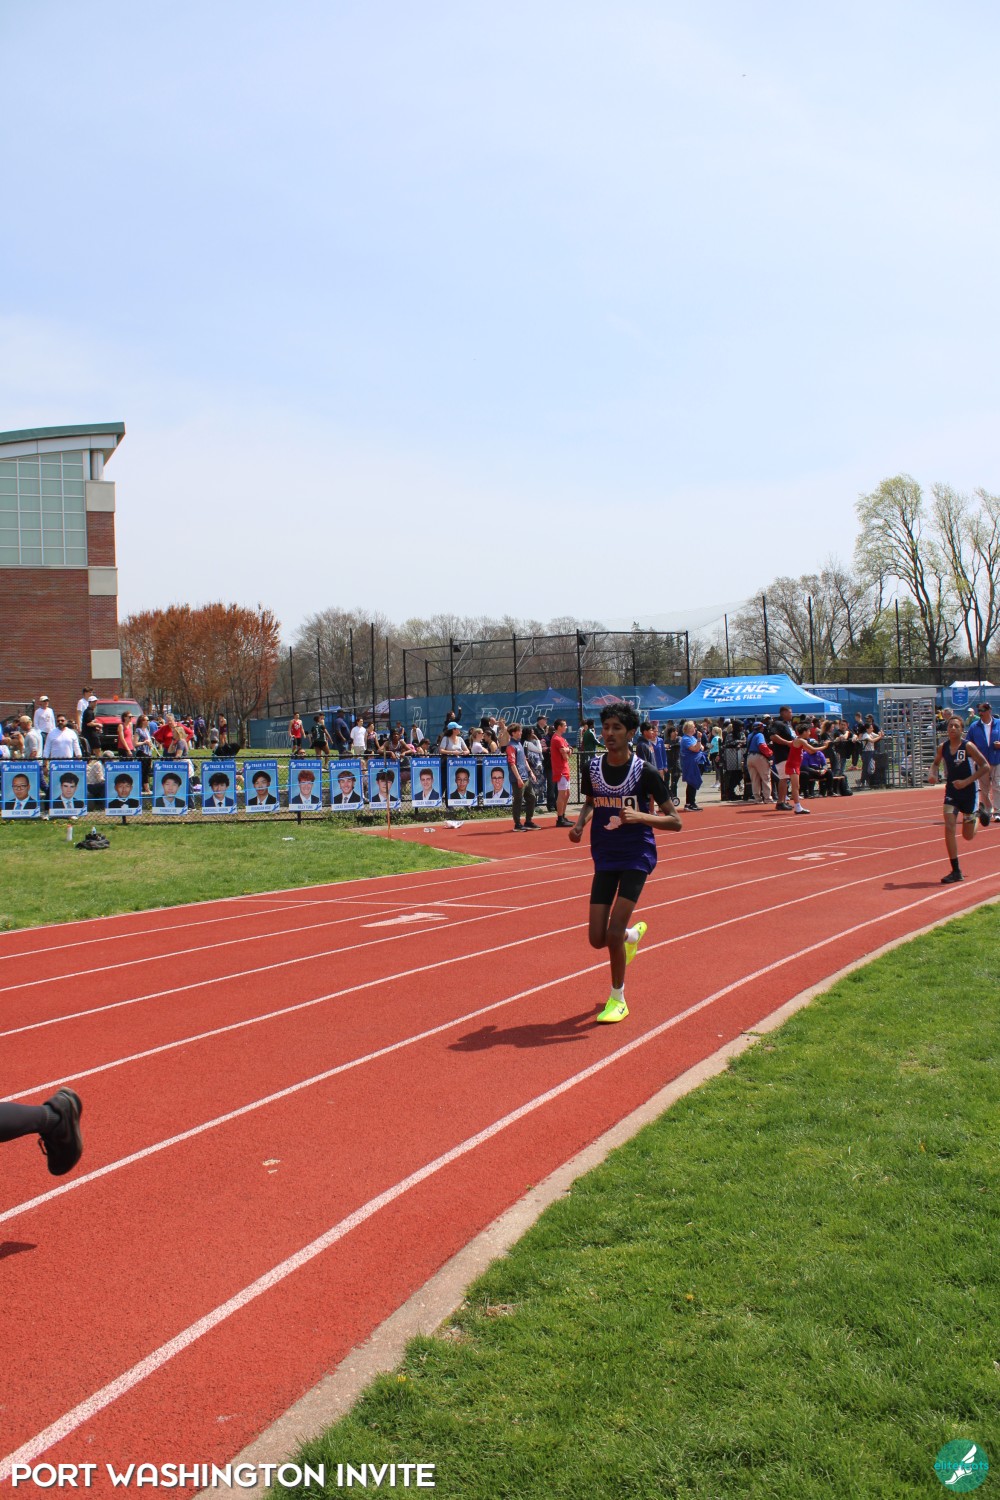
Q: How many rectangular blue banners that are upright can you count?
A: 12